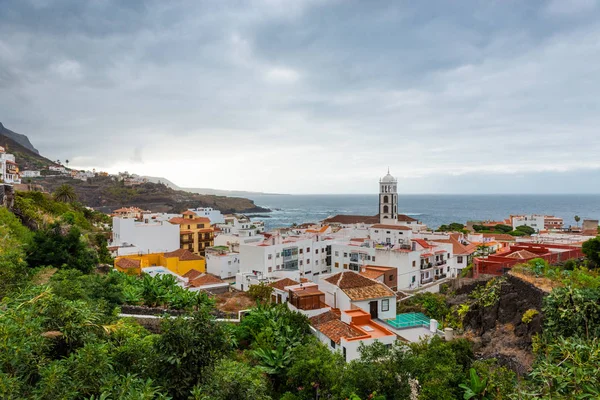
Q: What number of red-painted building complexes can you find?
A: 1